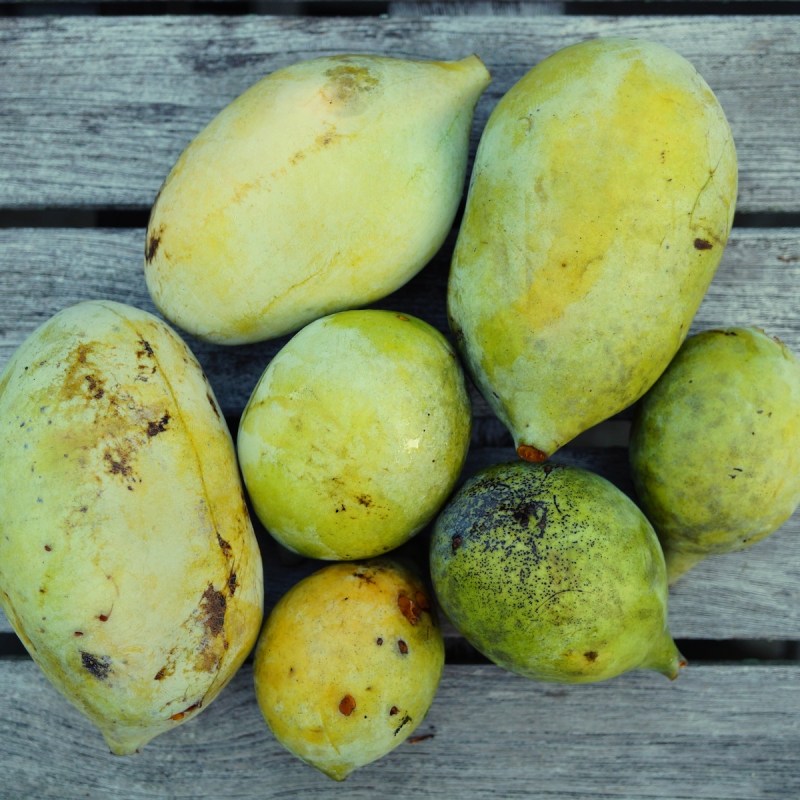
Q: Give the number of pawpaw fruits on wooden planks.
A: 7